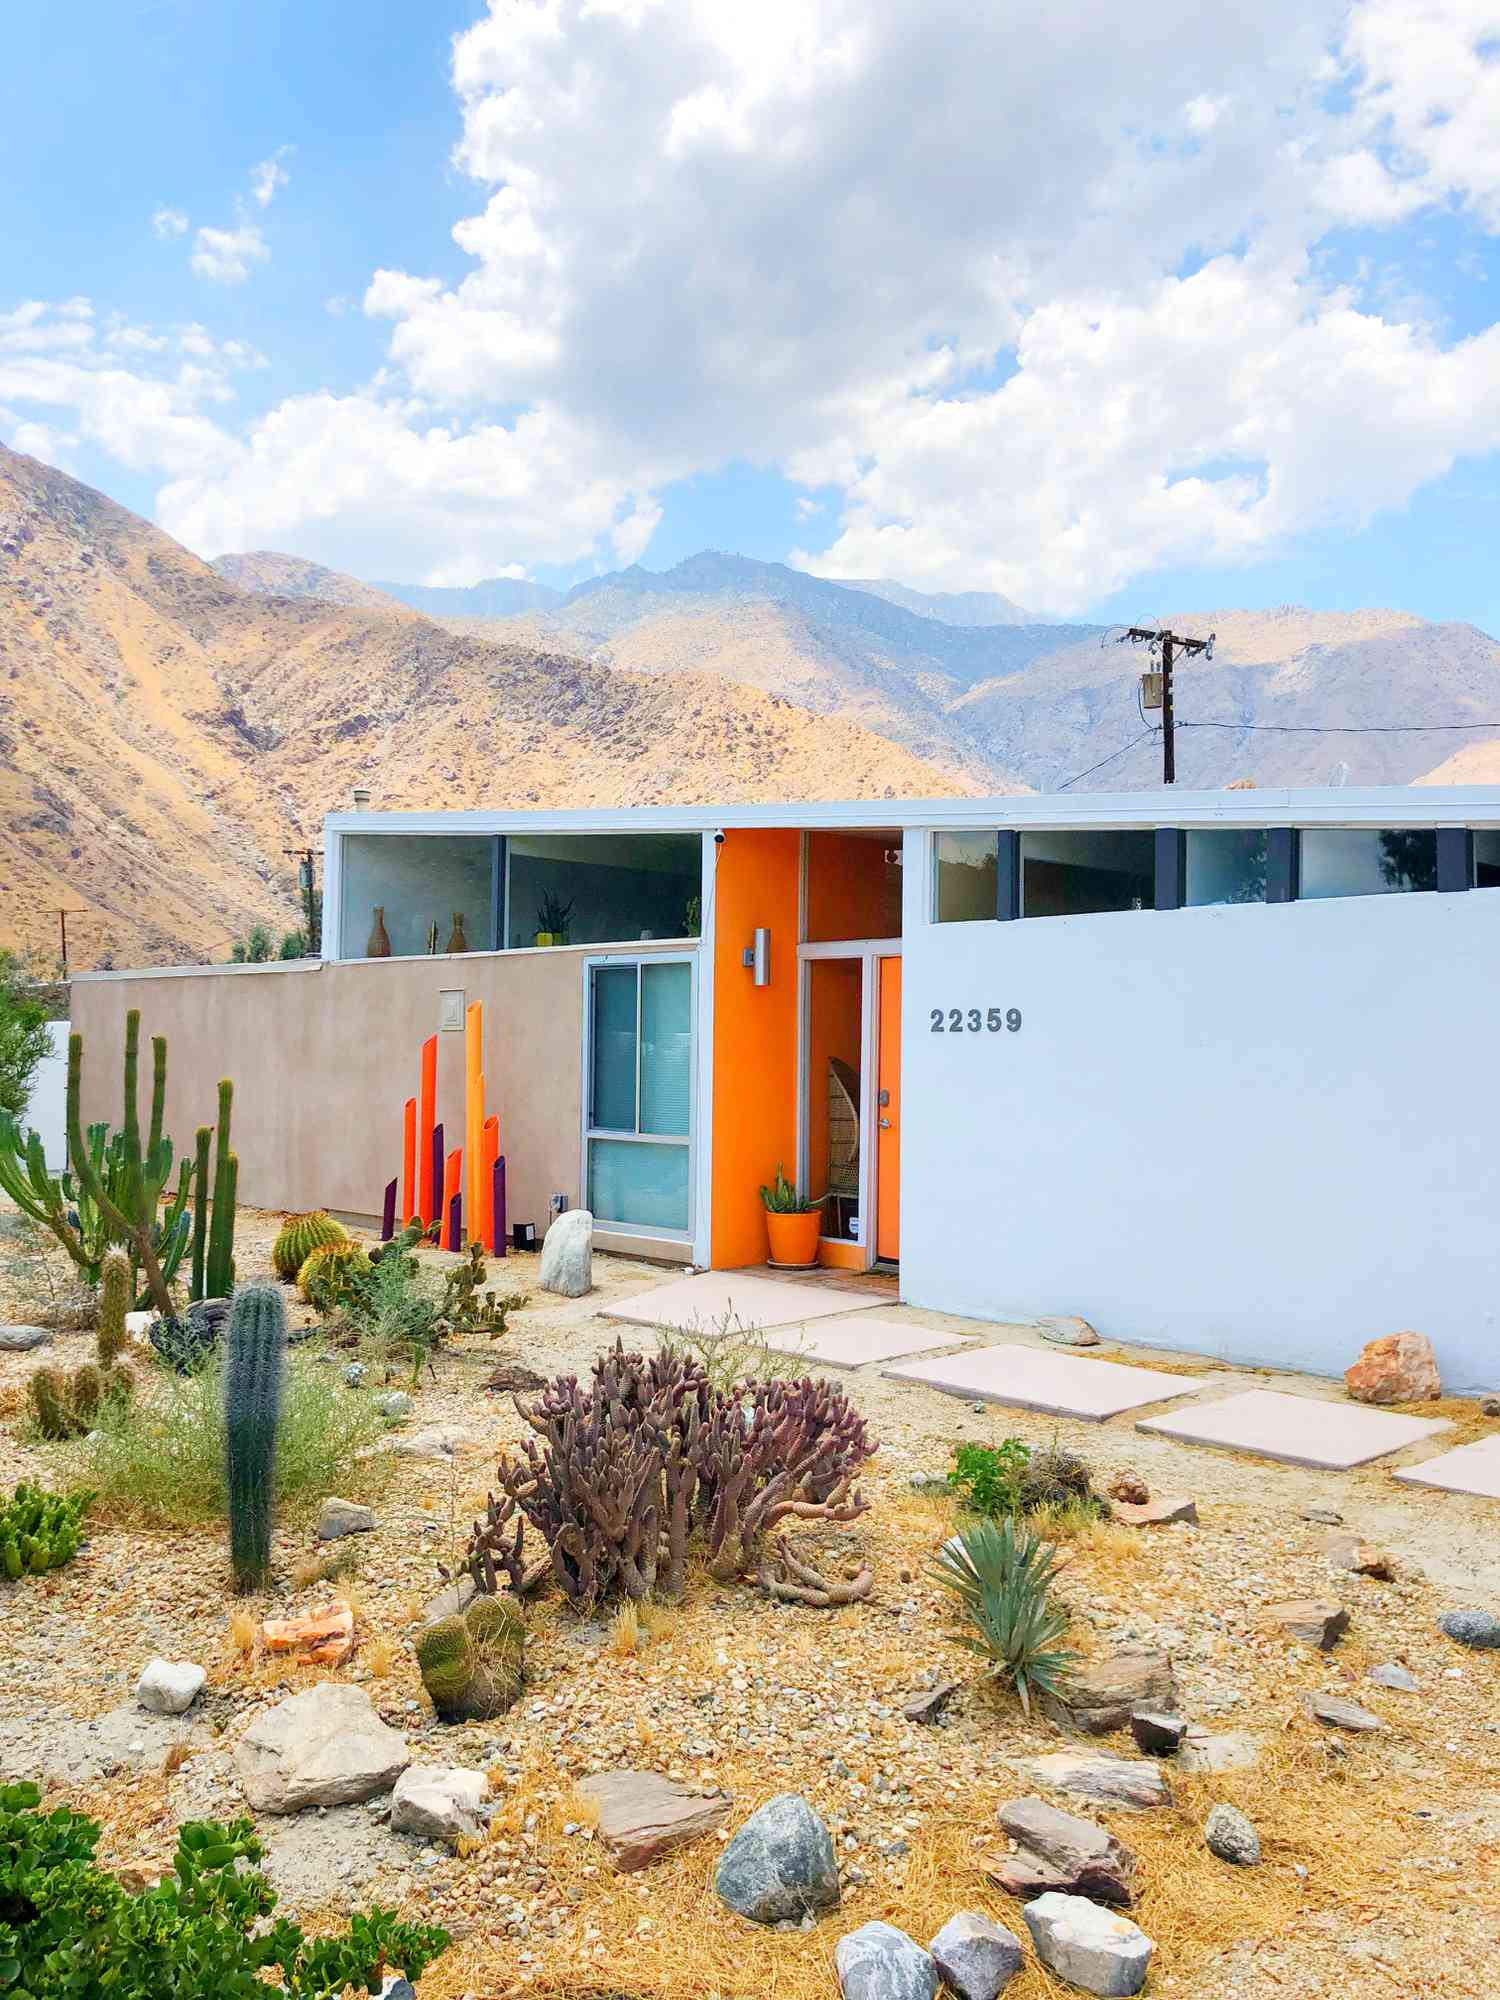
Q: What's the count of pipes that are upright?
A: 10